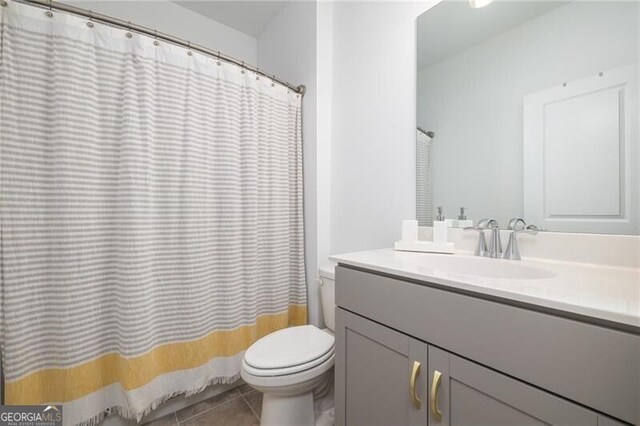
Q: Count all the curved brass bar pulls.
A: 2